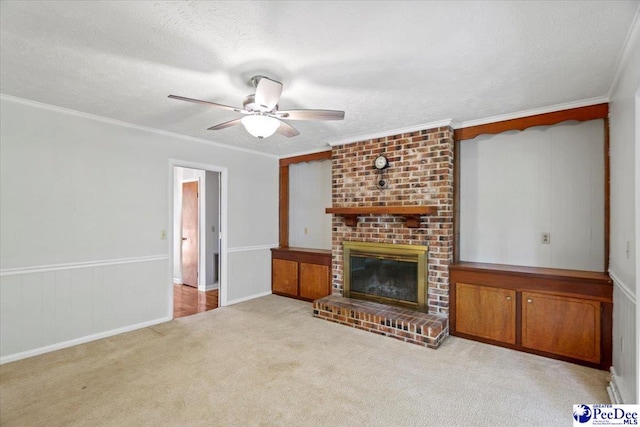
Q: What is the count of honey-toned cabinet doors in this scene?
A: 4